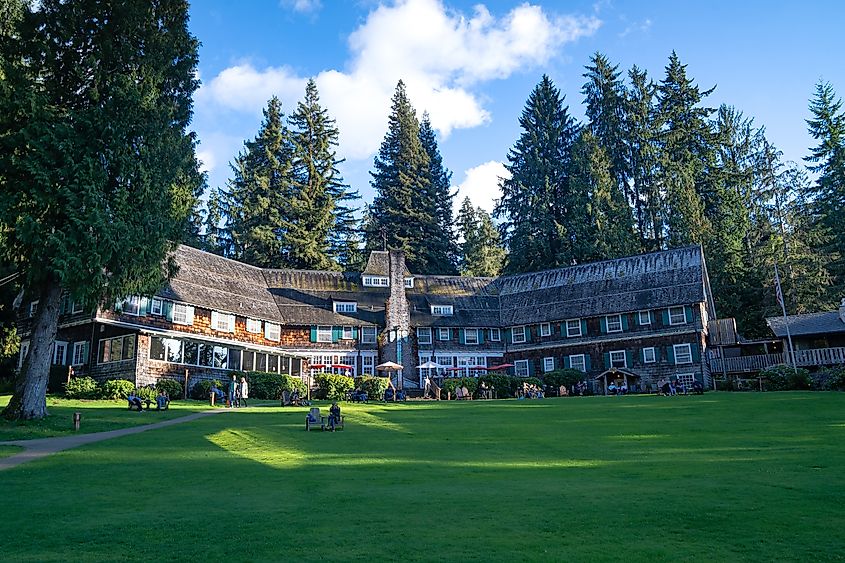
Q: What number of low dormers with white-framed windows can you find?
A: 2